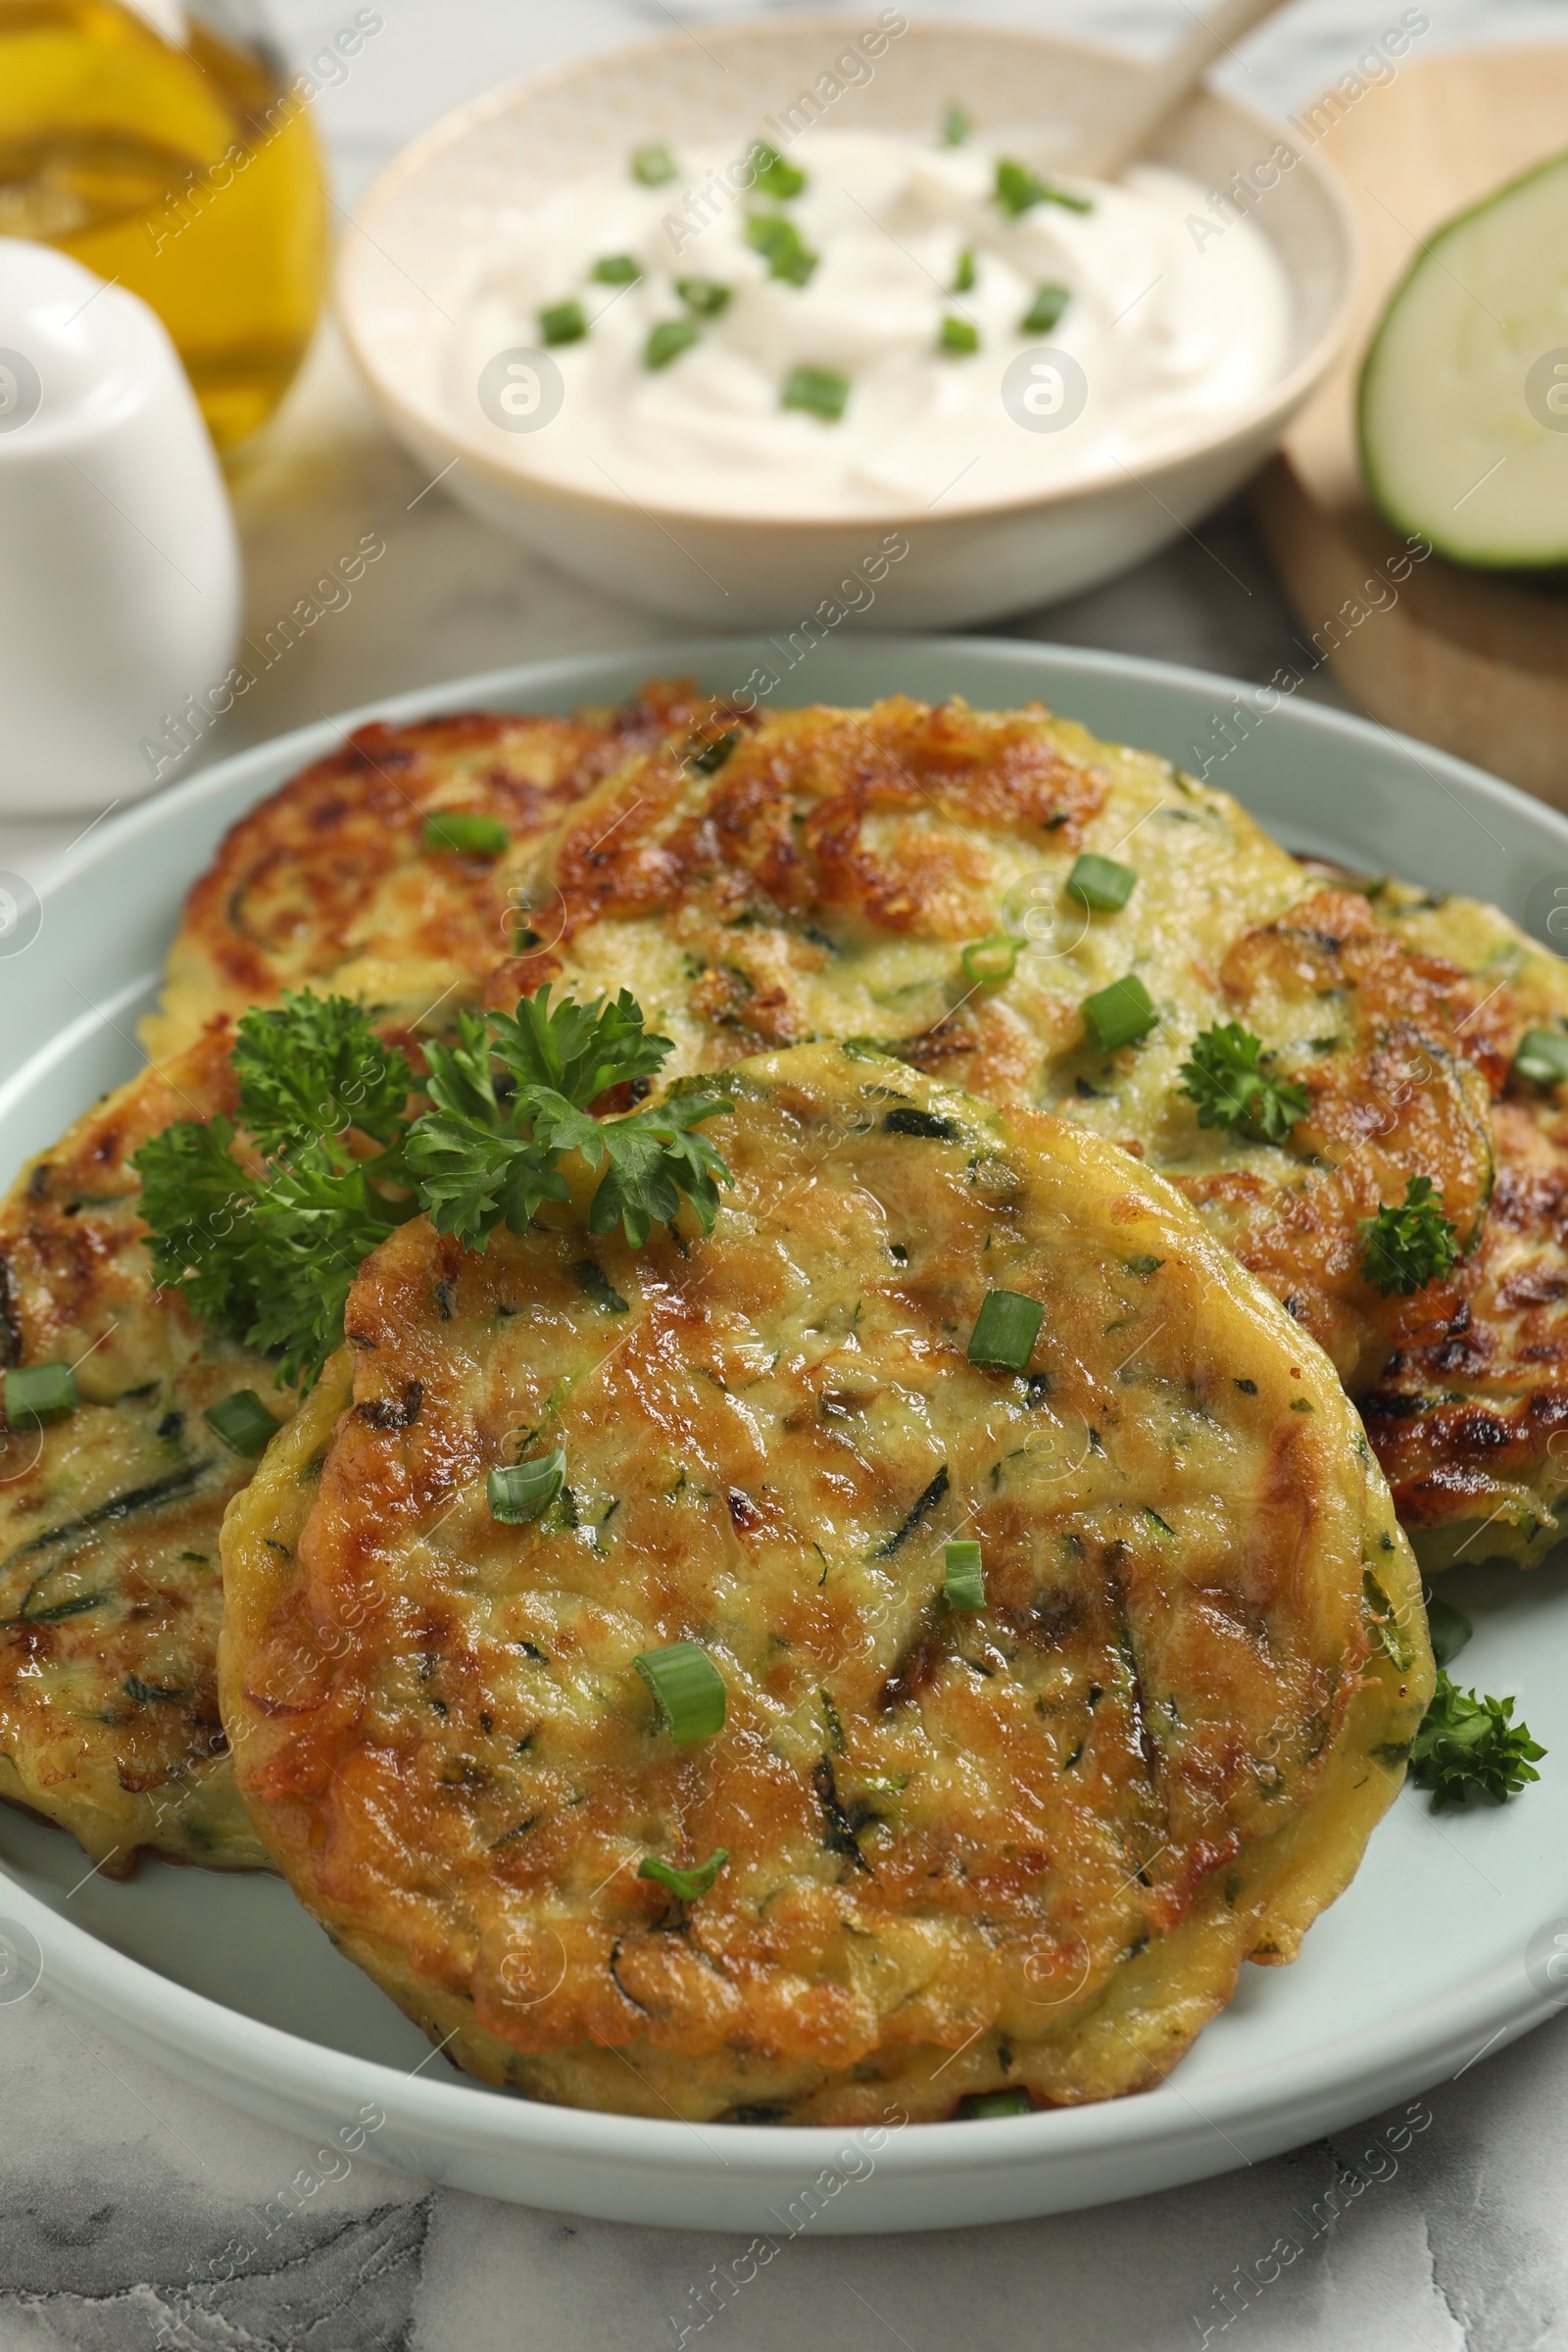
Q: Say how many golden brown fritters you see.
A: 5